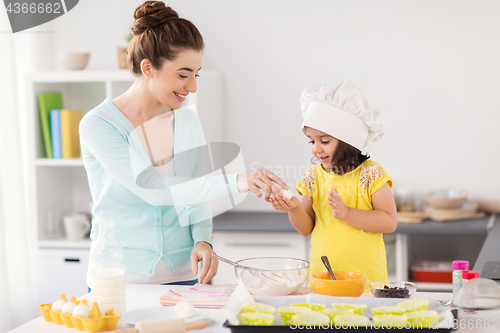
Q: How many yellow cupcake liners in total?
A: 12